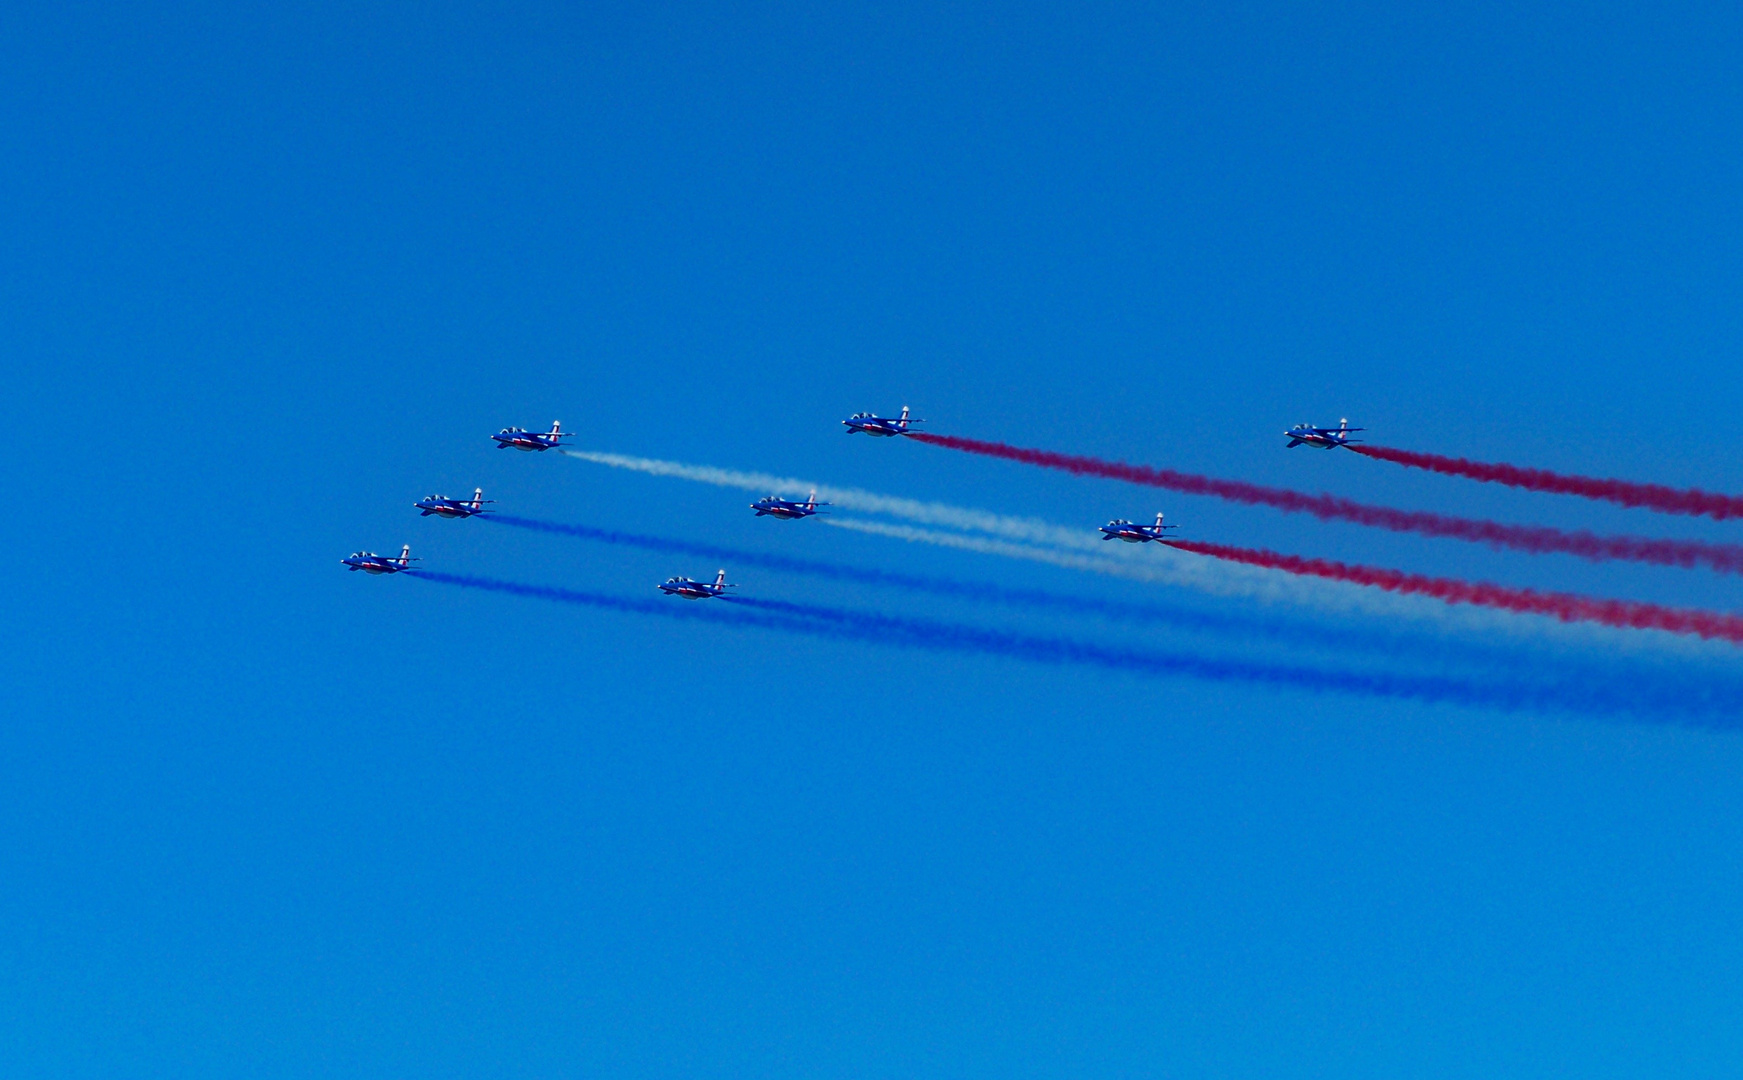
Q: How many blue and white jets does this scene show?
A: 8